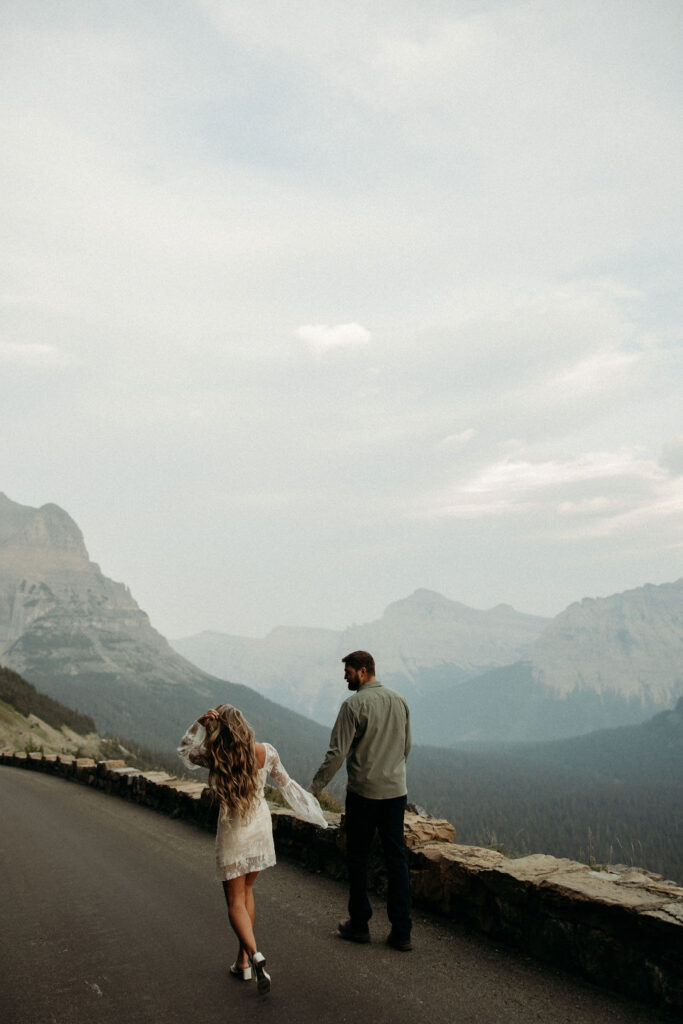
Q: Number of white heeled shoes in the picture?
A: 2